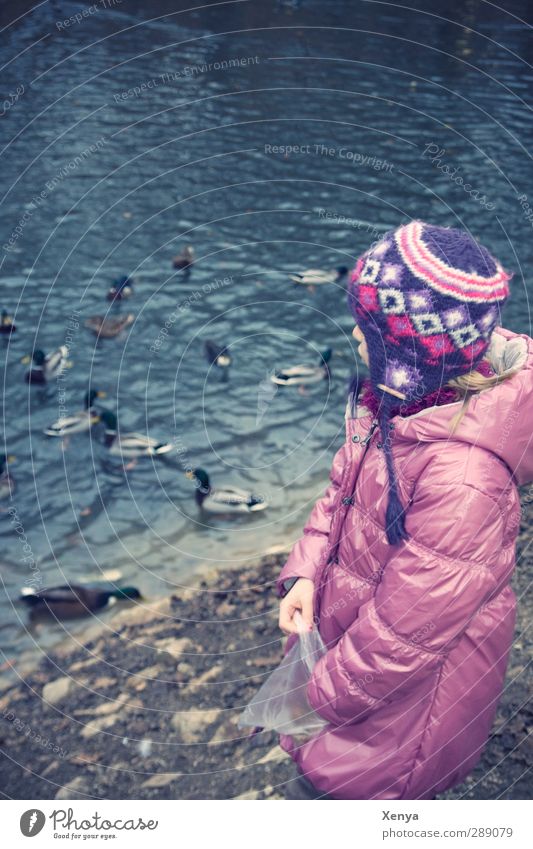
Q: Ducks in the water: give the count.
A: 13